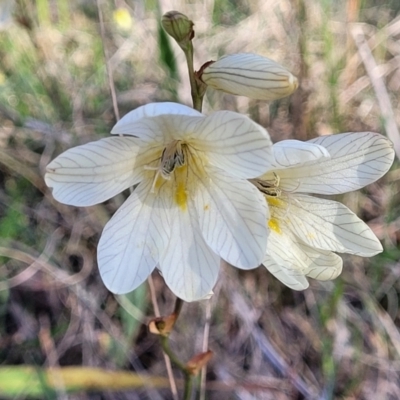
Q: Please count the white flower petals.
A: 11